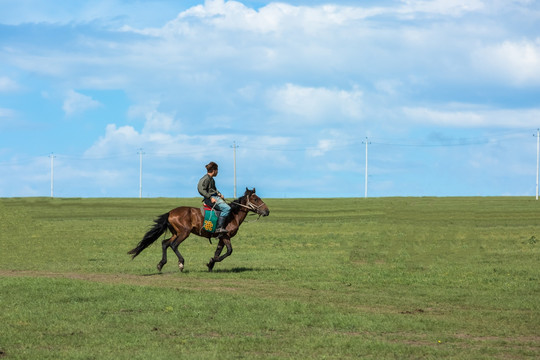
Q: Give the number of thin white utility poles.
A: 5